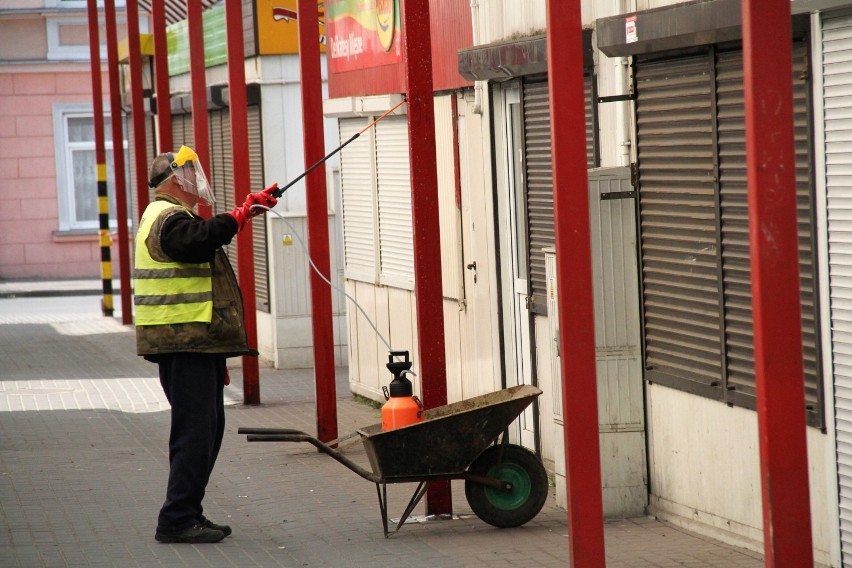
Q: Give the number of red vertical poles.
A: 10